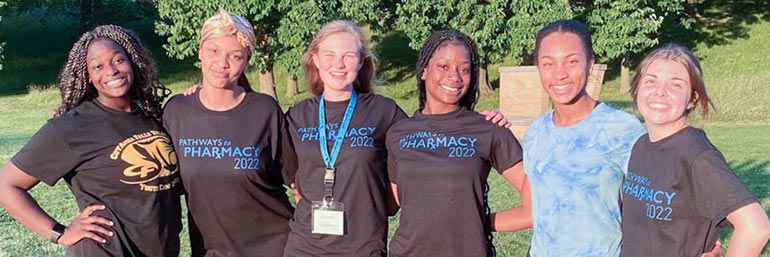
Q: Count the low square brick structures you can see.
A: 1